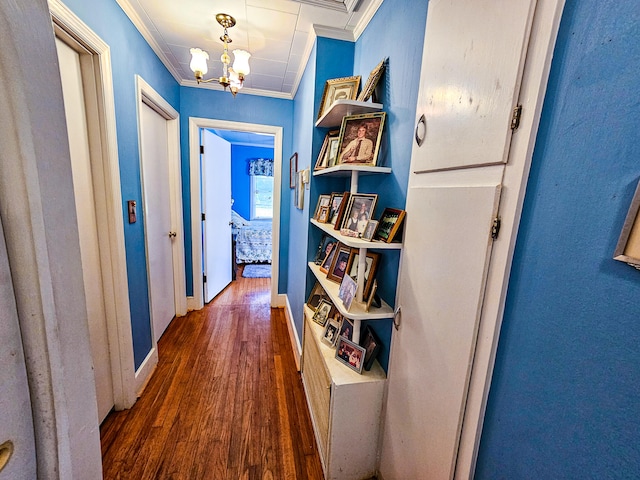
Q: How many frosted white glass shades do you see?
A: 3